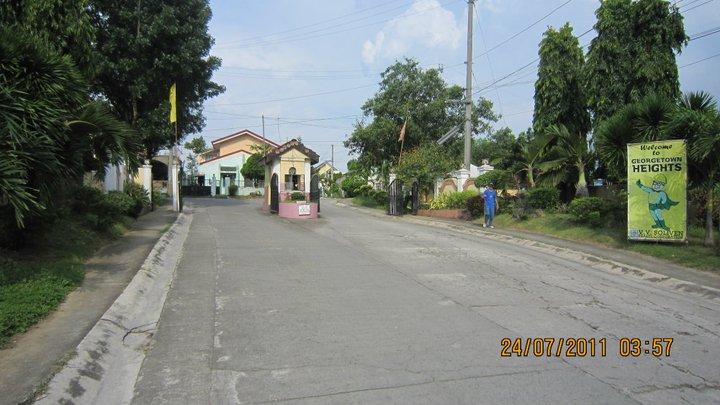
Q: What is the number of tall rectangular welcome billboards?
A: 1